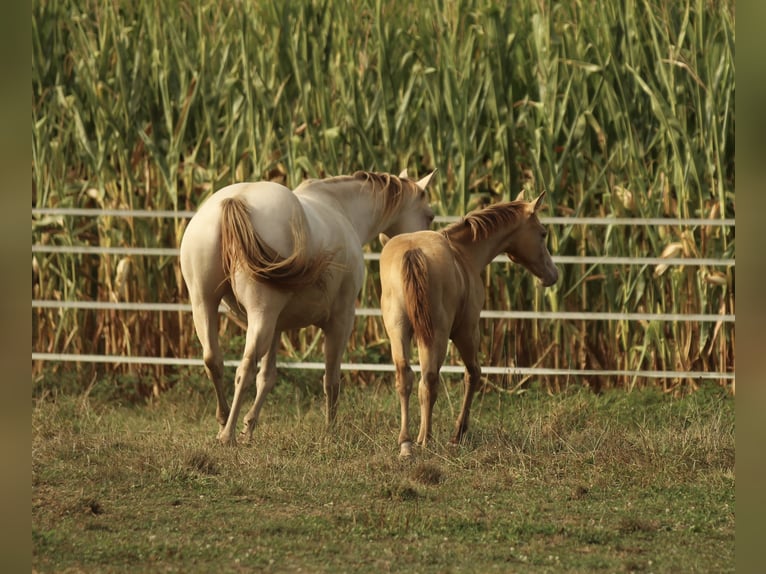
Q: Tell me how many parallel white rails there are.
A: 4